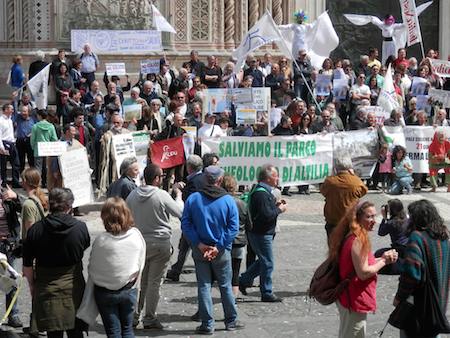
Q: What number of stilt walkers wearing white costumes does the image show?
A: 2